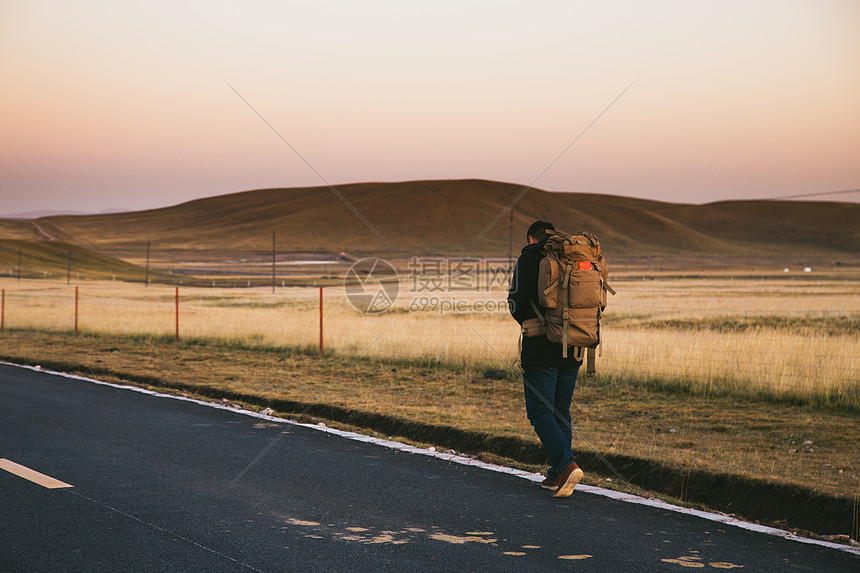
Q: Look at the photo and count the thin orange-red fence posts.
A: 4